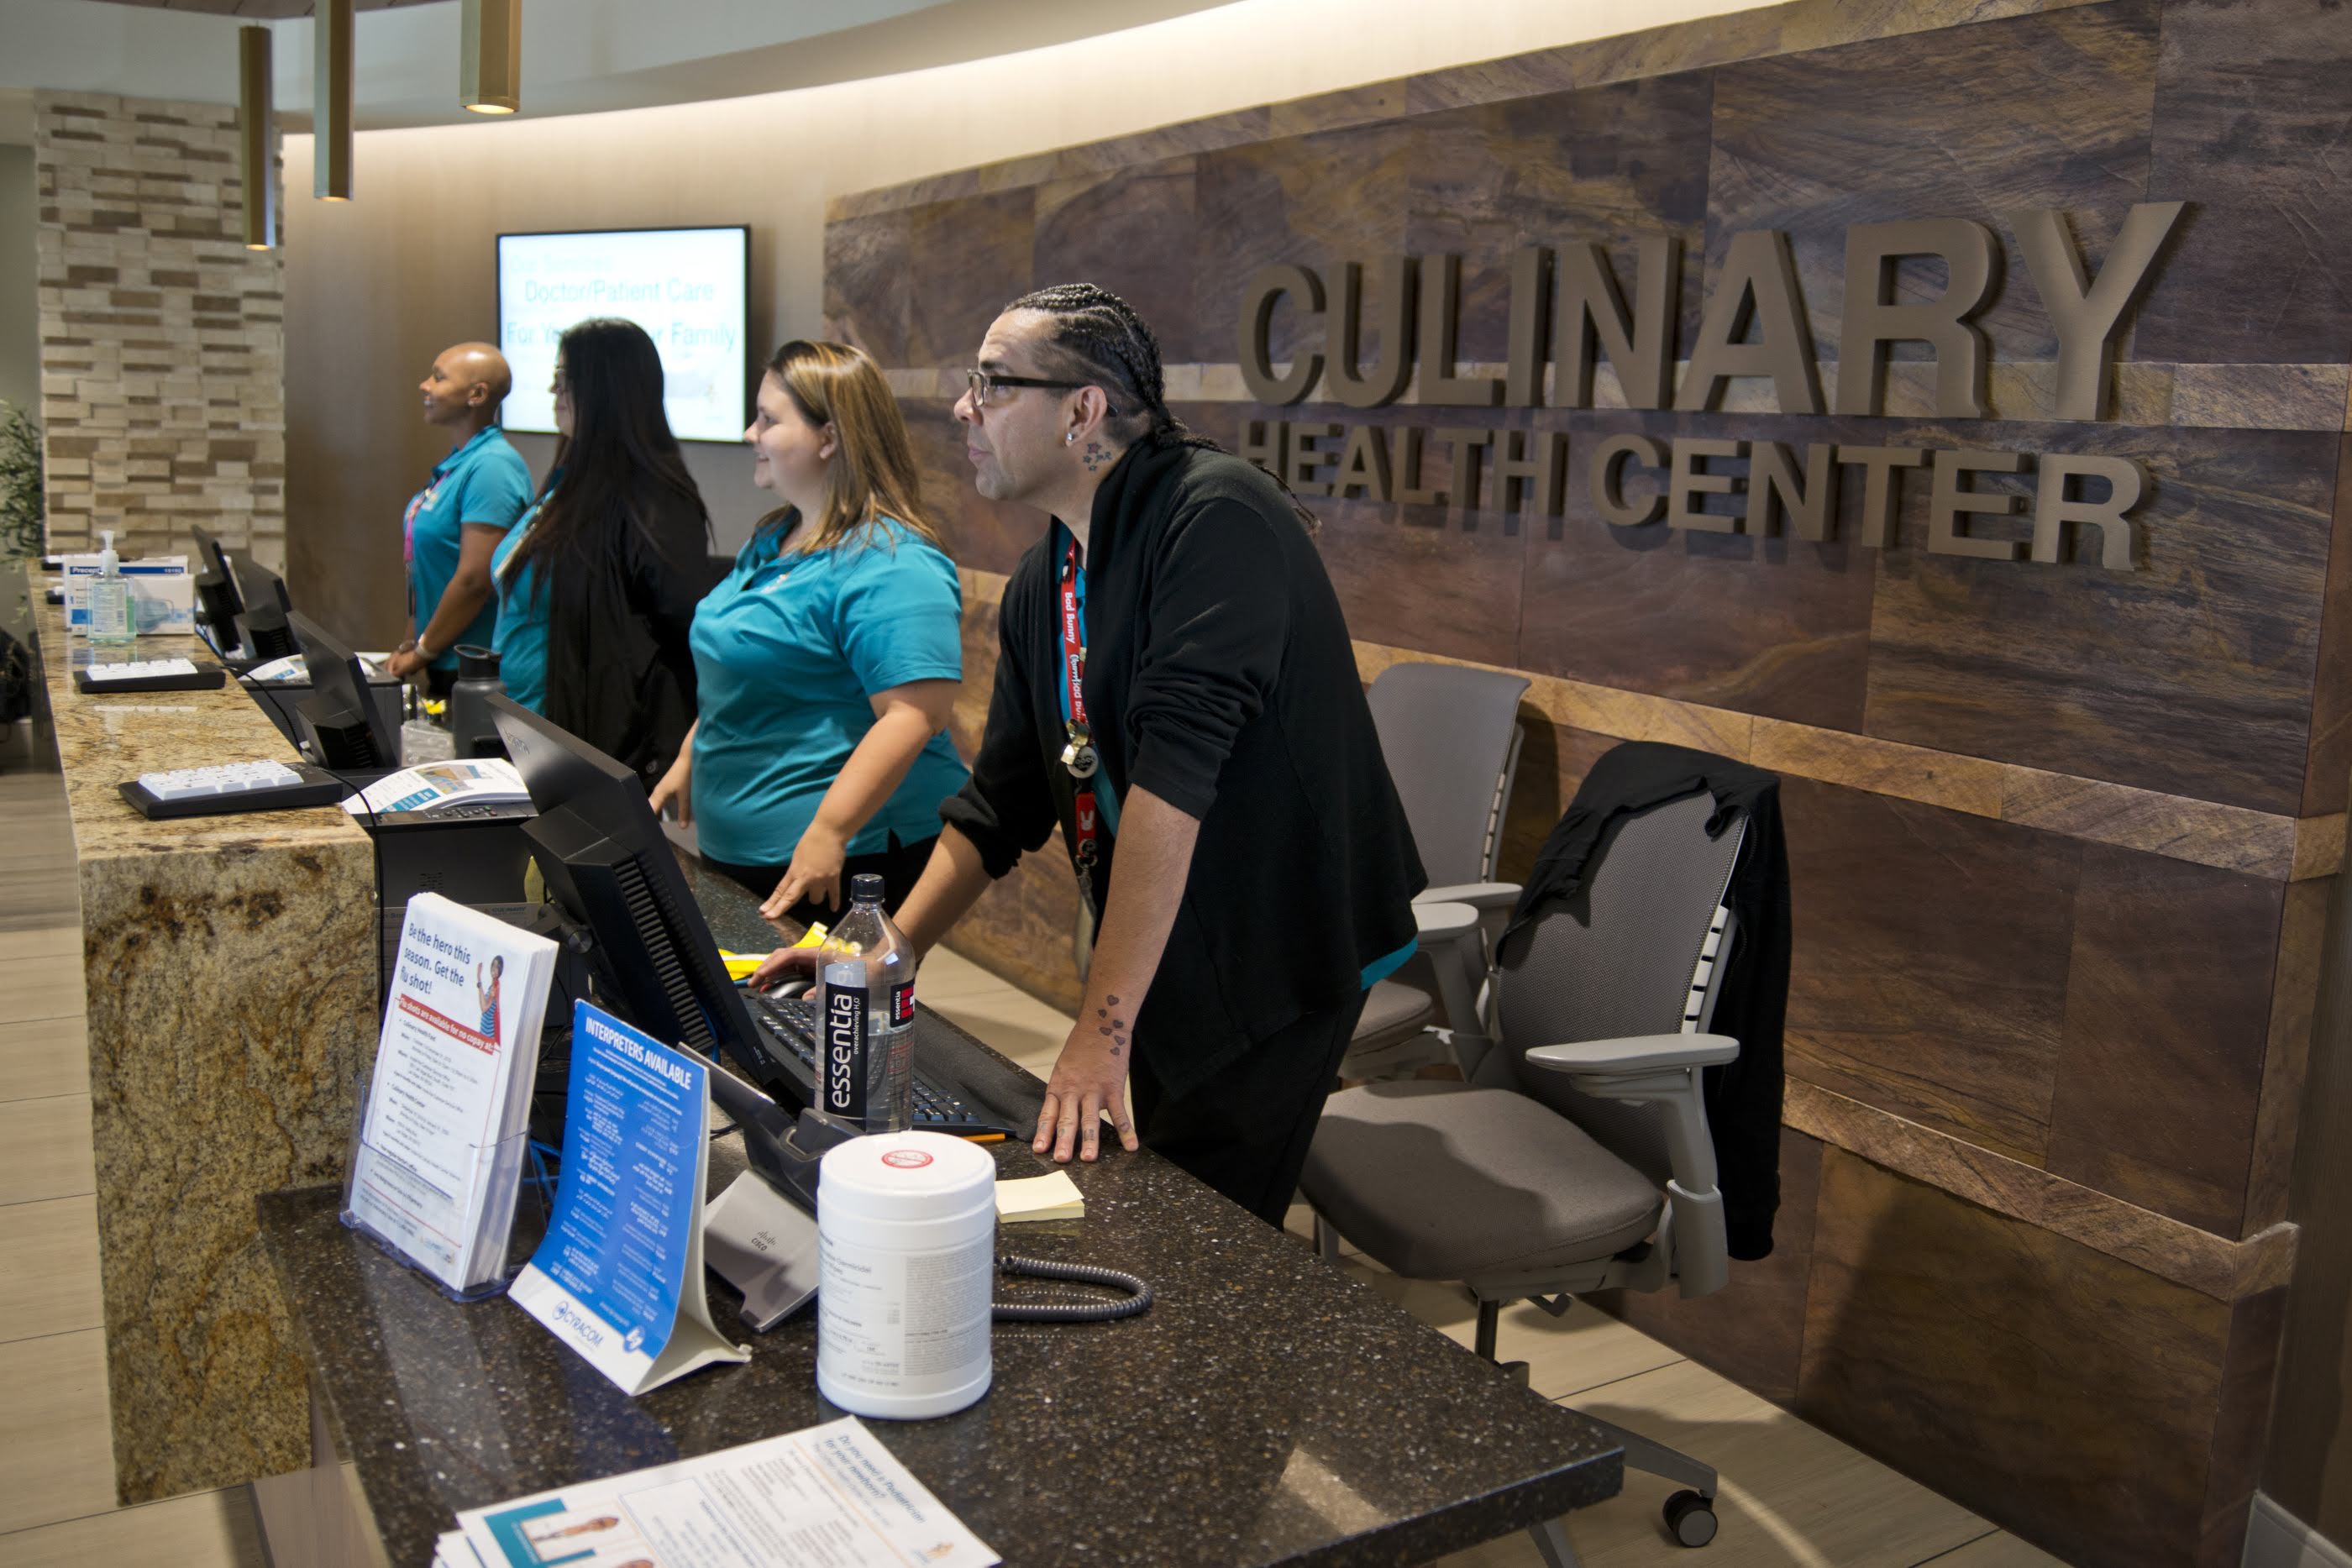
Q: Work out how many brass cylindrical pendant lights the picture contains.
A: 3